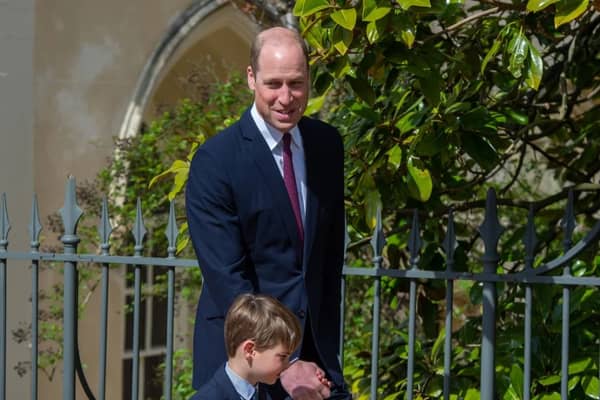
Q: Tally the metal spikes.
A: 13